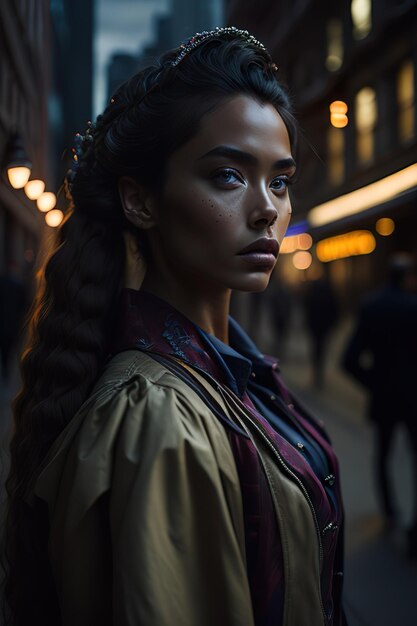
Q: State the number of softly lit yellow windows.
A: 5